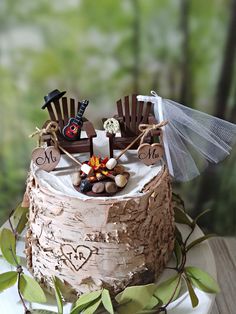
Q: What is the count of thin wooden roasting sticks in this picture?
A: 2